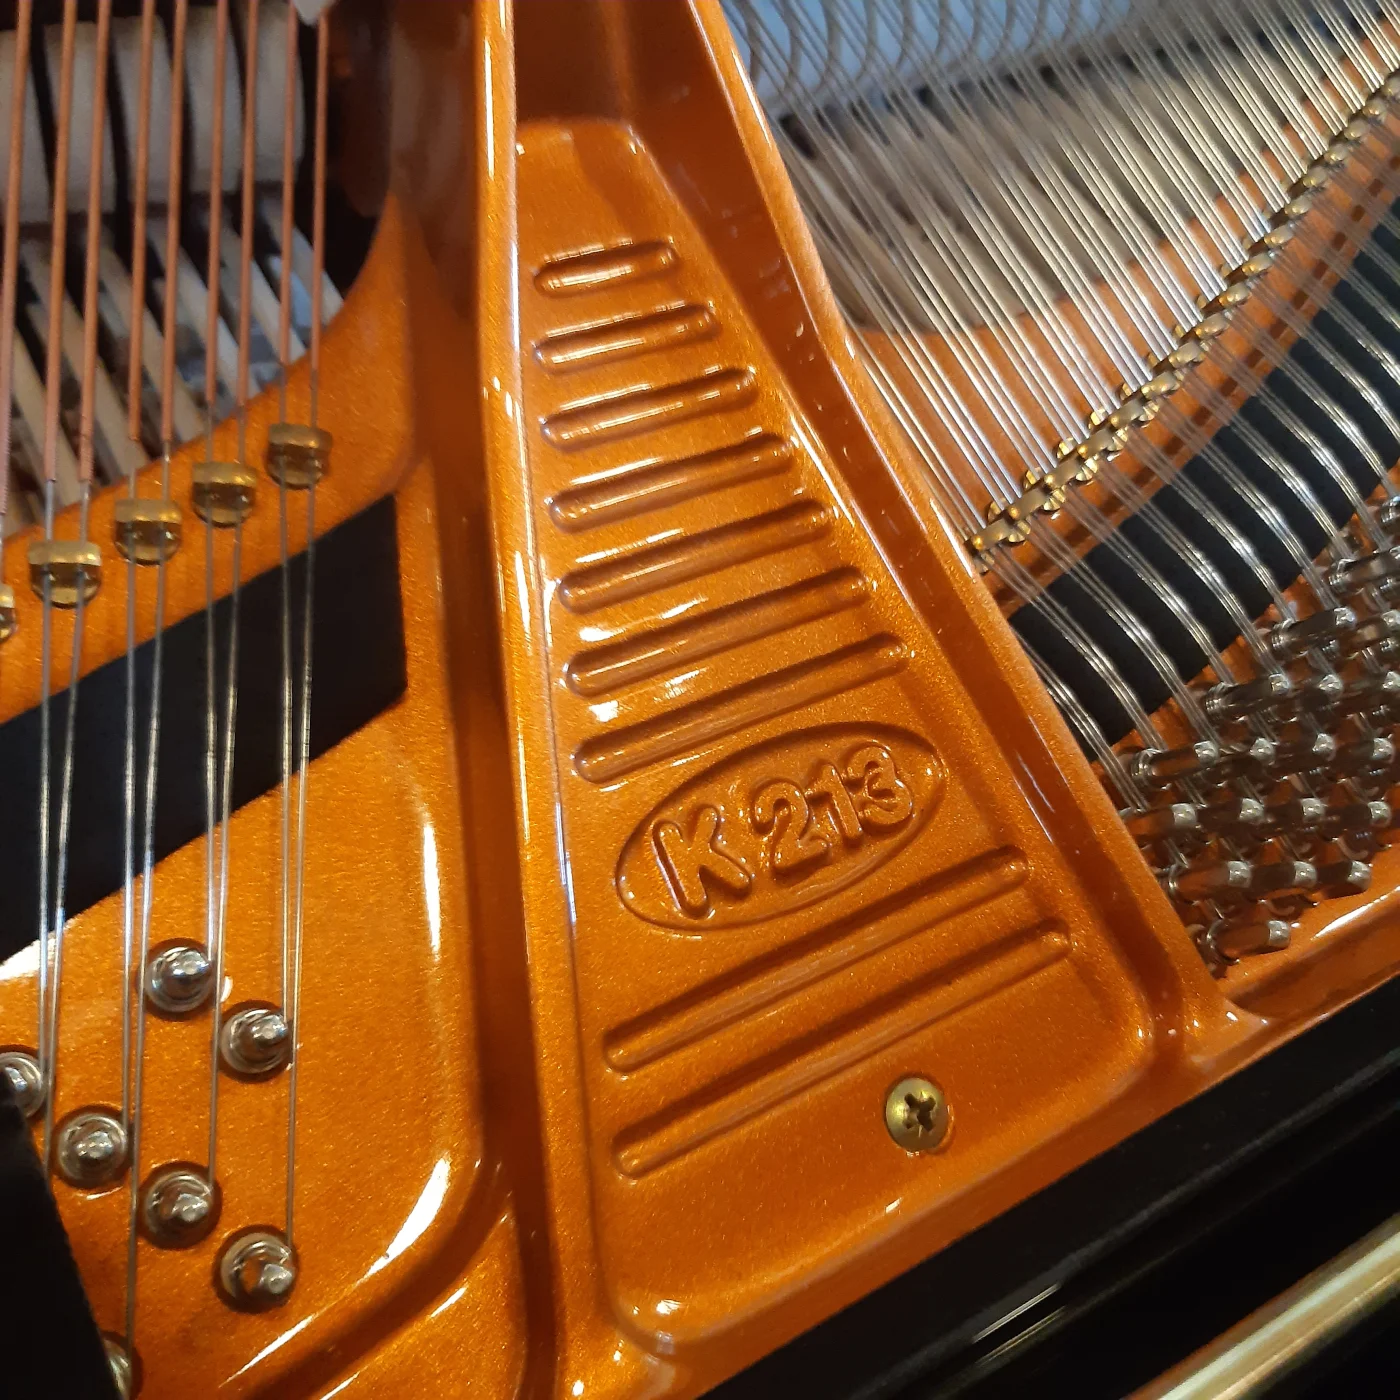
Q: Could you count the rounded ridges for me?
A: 9